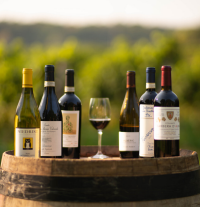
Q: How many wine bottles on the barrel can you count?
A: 6